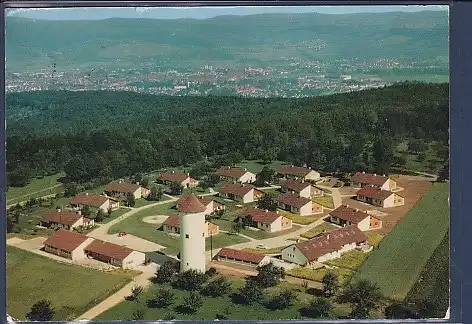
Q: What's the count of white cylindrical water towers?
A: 1